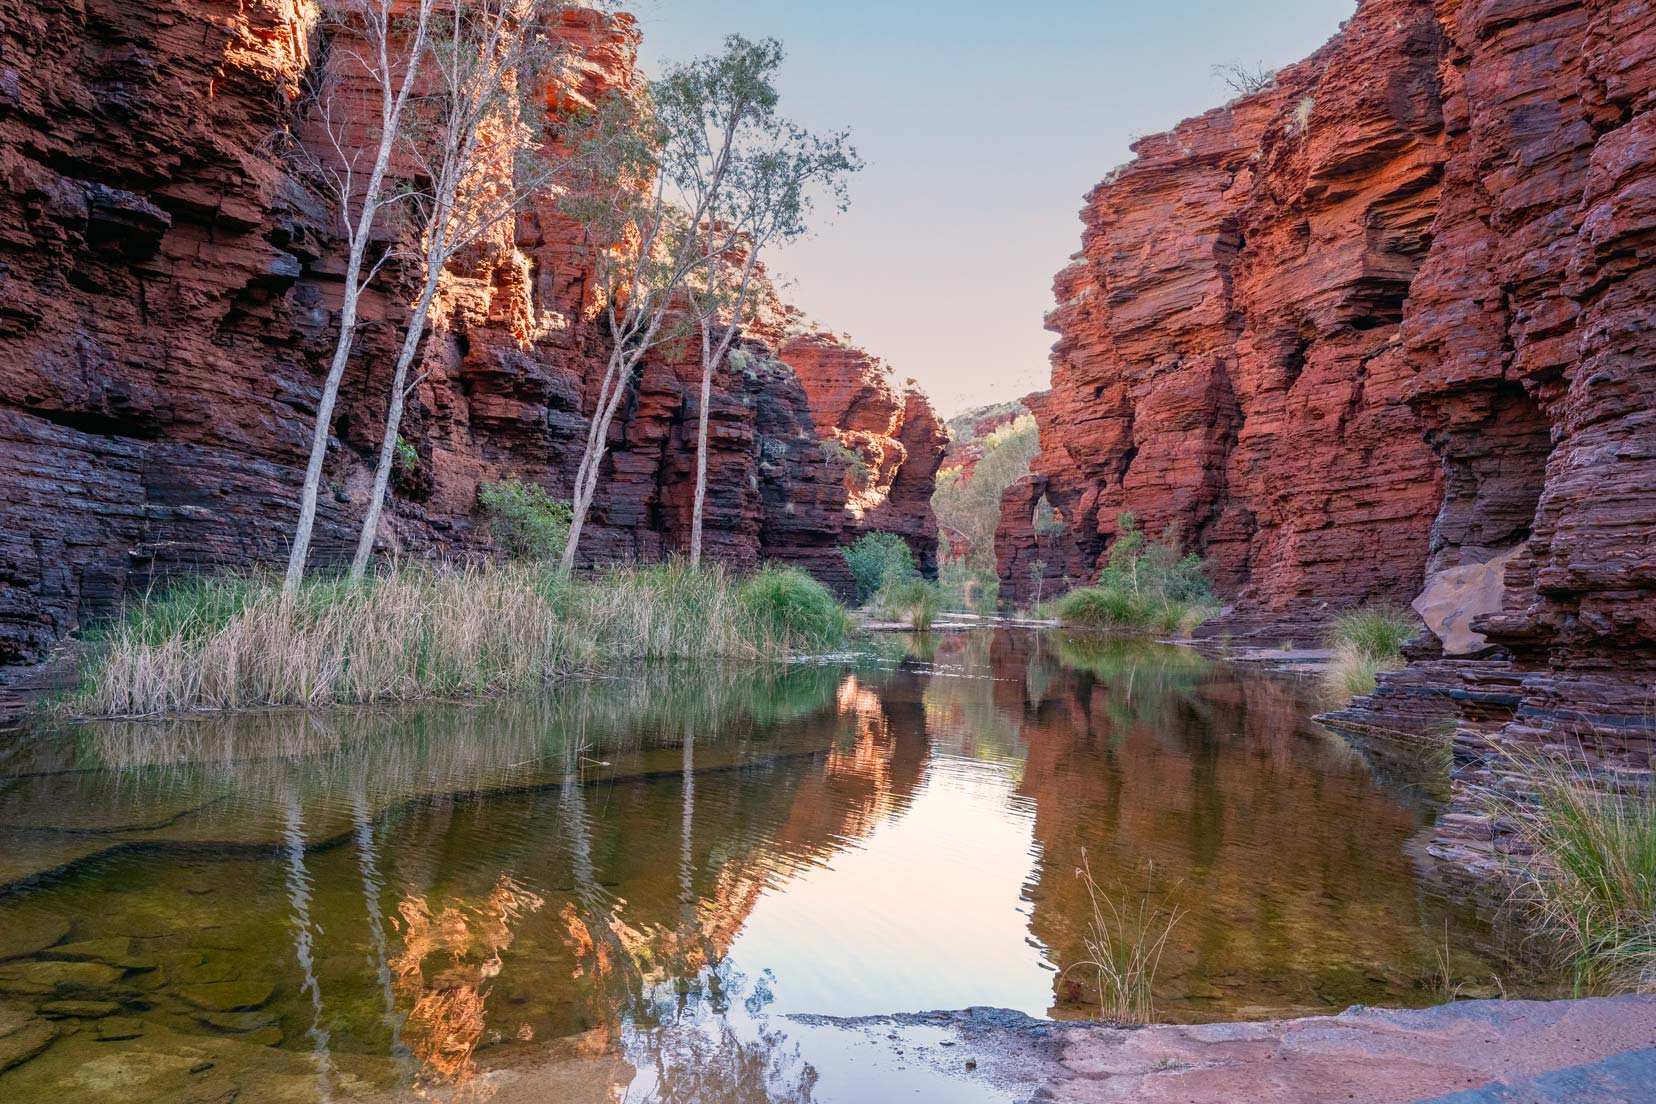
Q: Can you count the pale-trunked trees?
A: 4